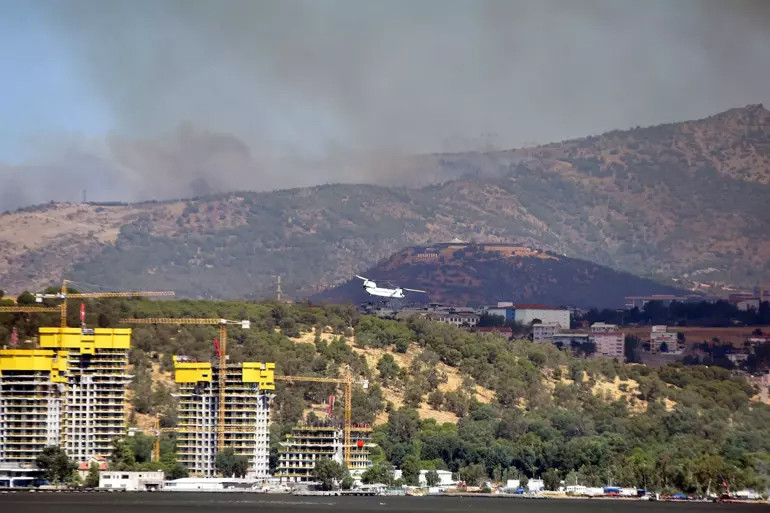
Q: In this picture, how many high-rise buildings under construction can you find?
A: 4